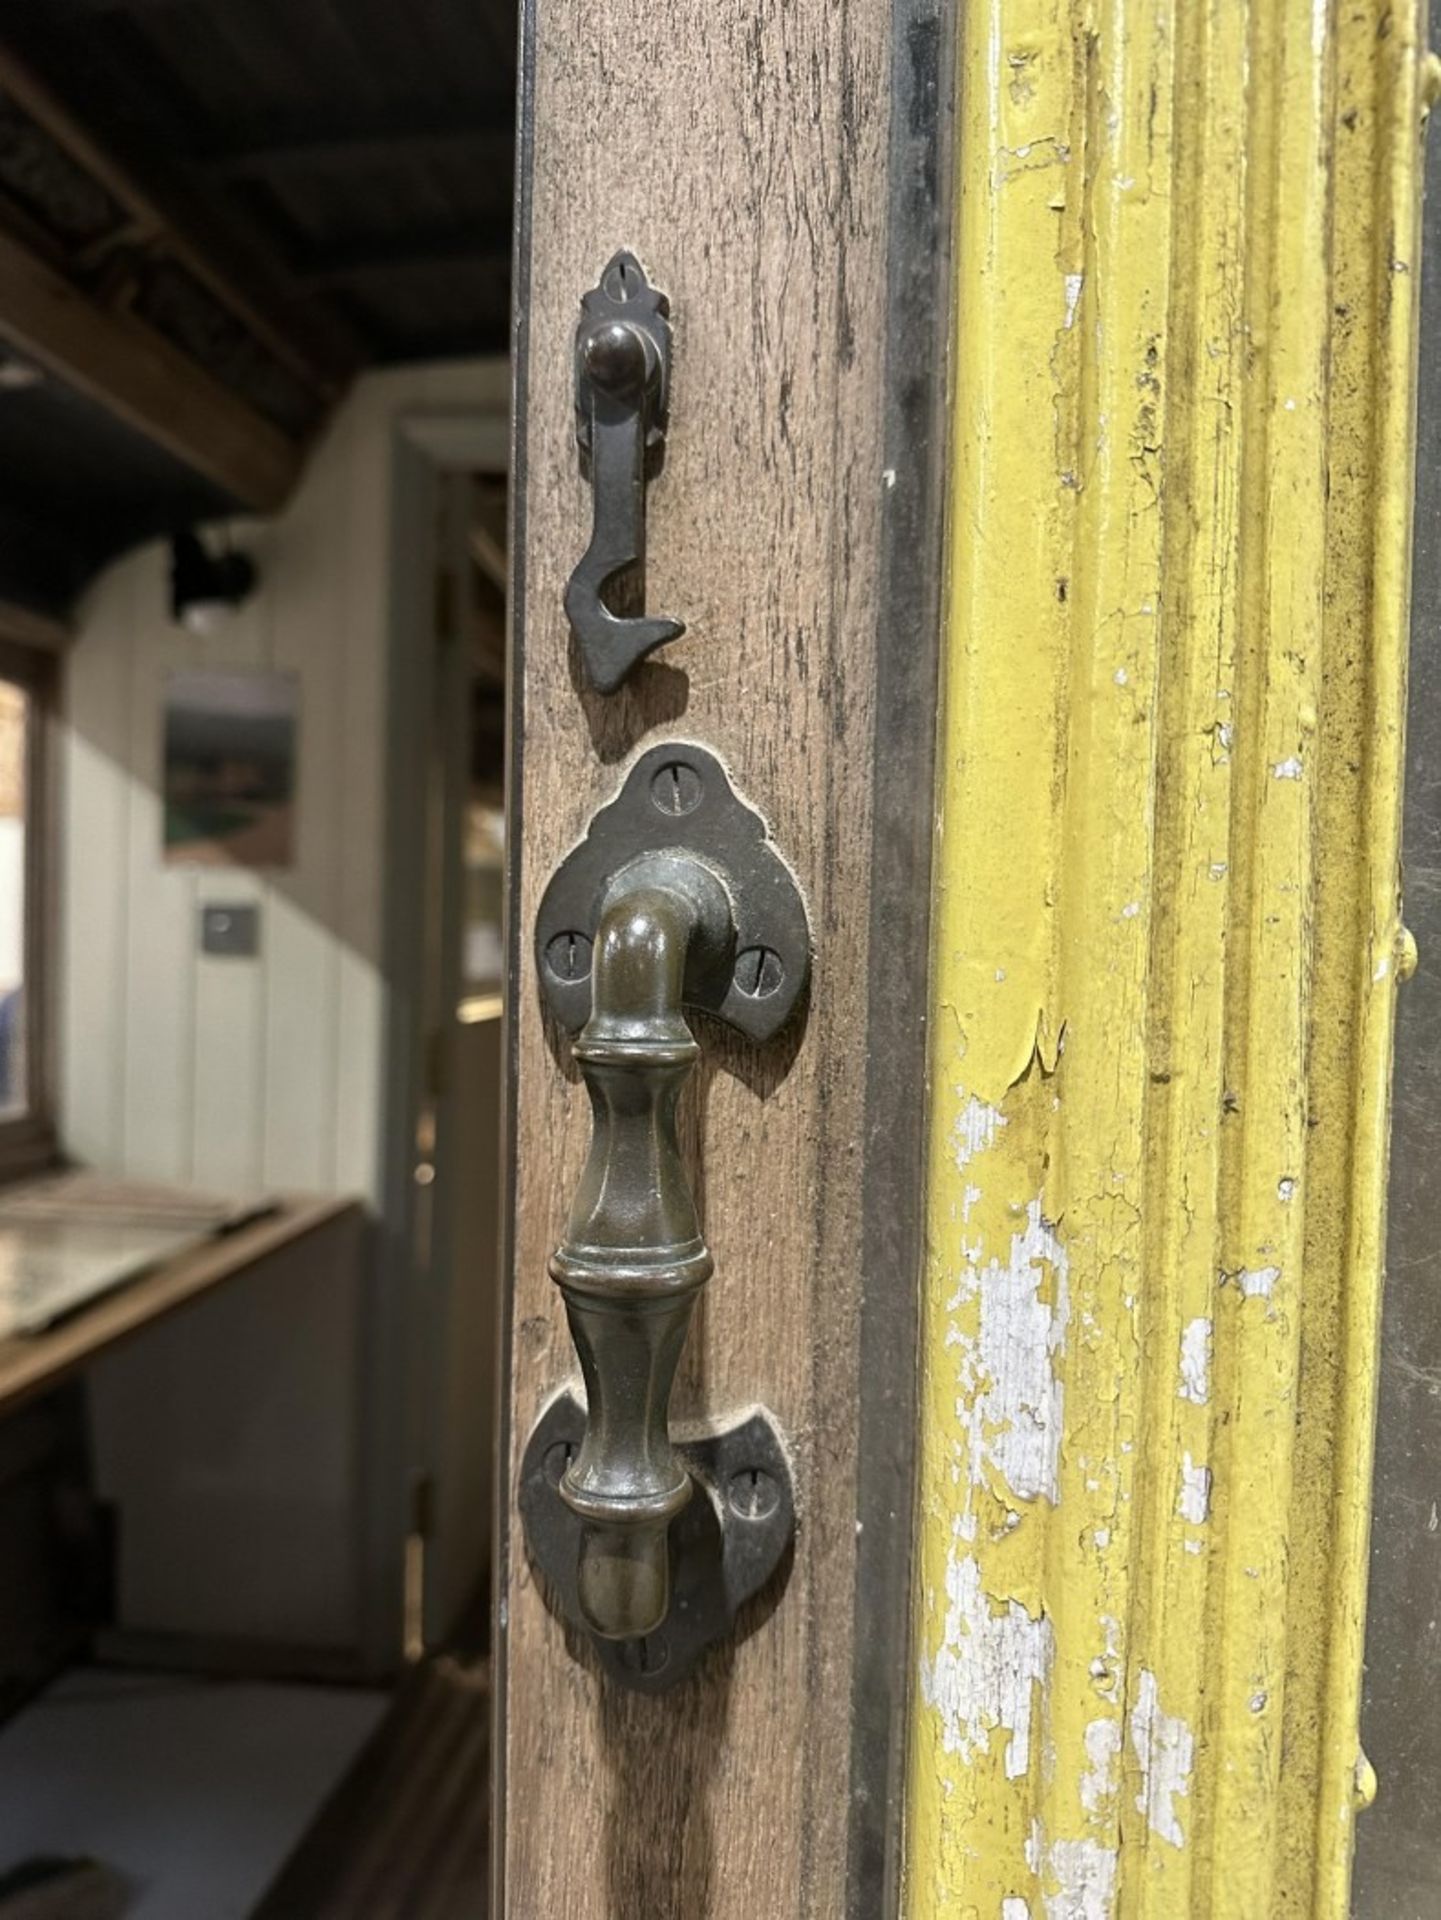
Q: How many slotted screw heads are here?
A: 7